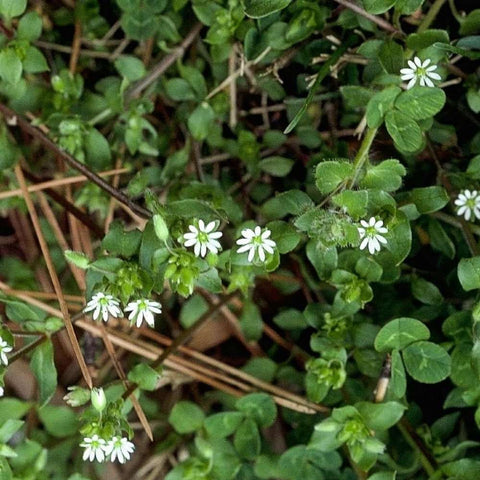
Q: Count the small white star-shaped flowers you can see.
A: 10